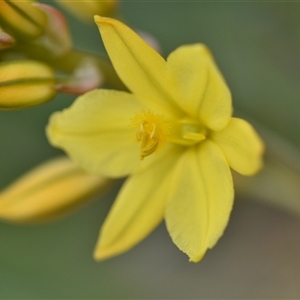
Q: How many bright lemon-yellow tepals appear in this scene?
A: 6